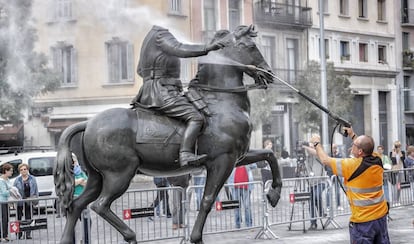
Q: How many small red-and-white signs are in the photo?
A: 5